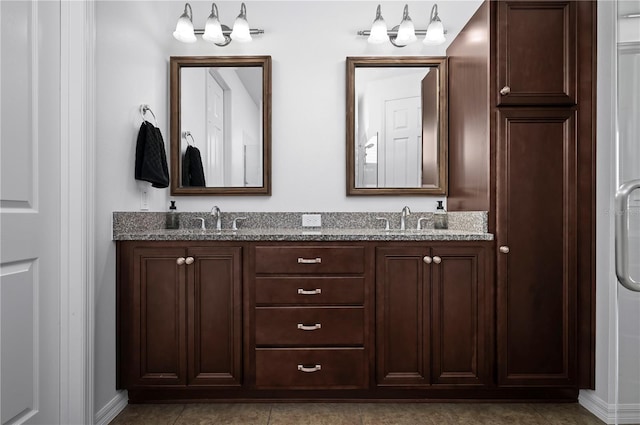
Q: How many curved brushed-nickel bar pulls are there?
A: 4